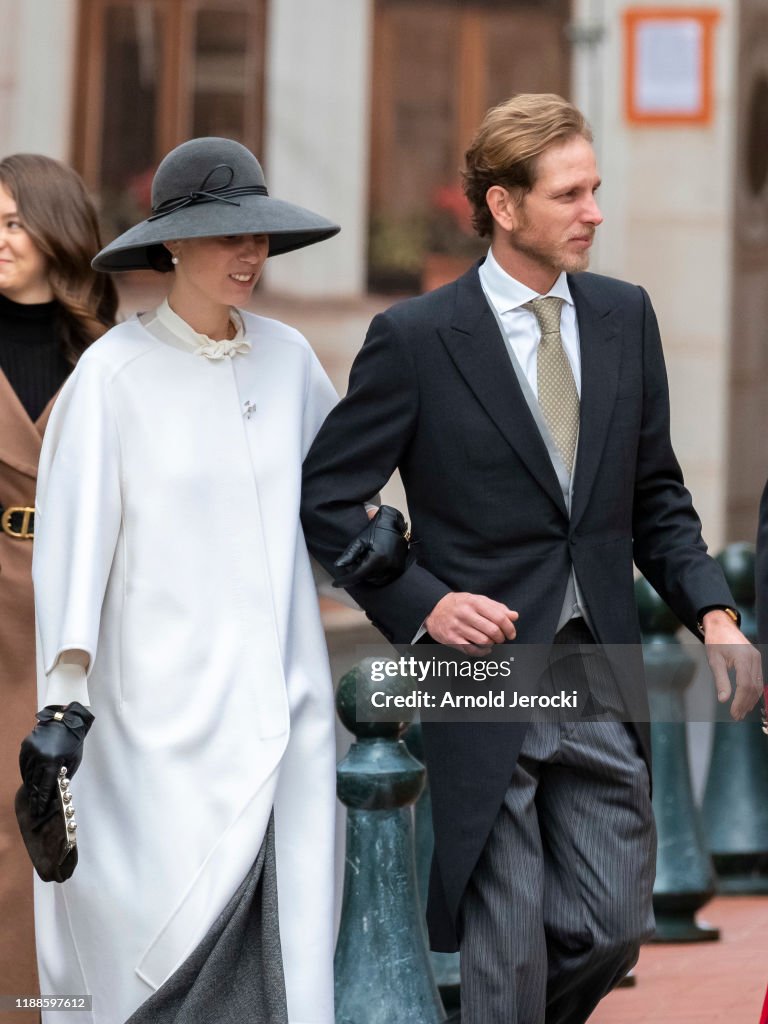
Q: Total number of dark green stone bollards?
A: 4